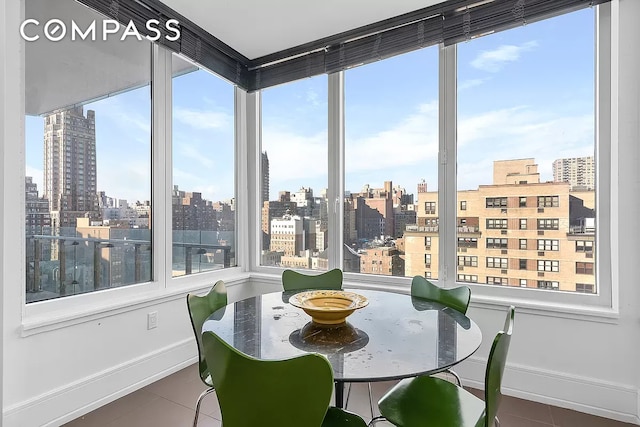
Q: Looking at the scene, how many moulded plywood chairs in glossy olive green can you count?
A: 5